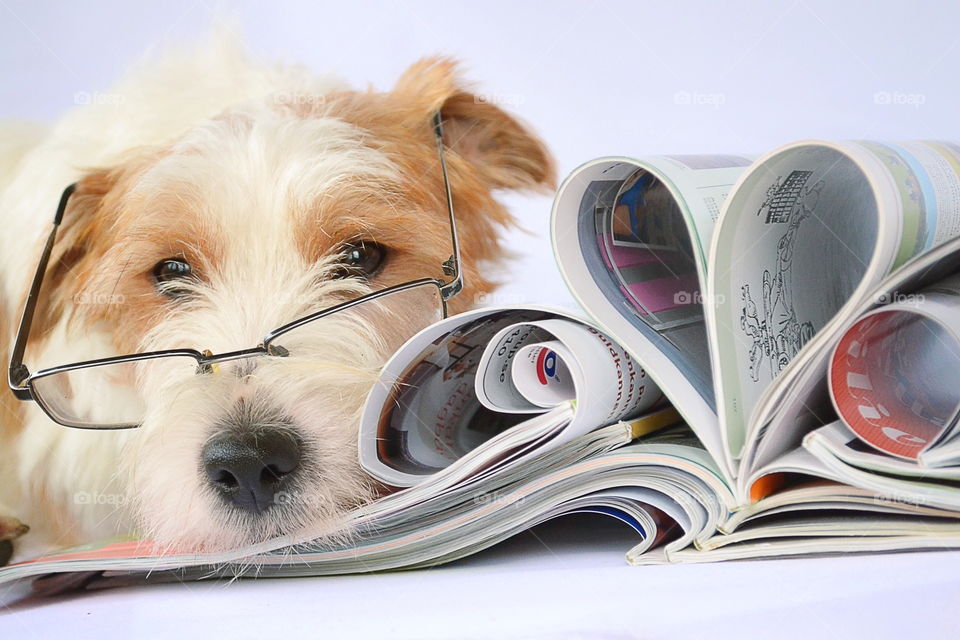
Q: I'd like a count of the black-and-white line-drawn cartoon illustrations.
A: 1